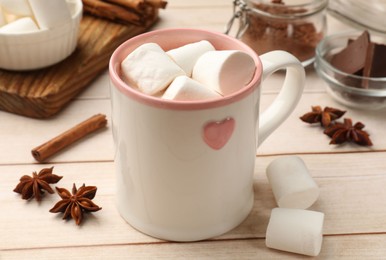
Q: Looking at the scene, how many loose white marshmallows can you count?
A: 2